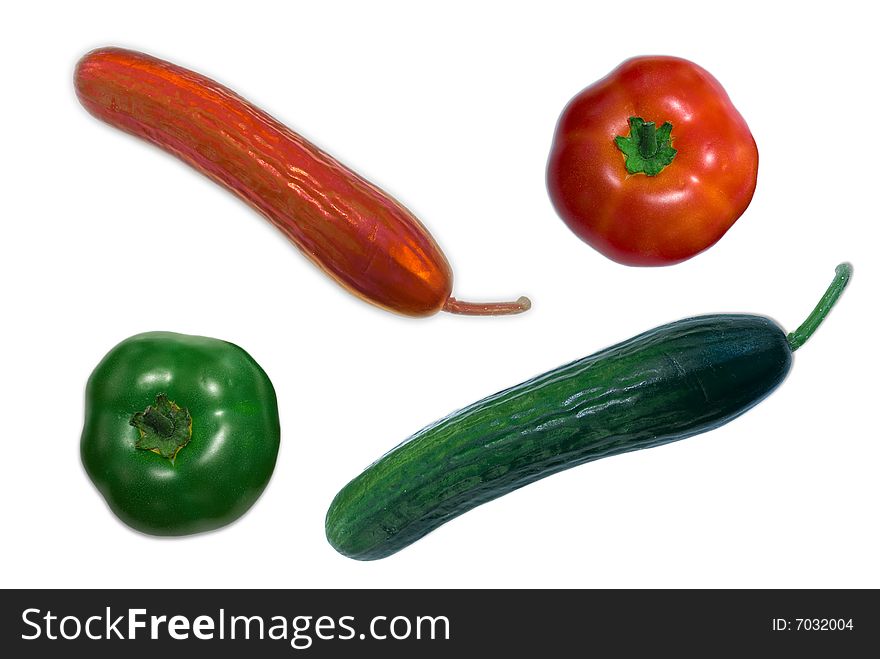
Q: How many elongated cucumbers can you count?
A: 2